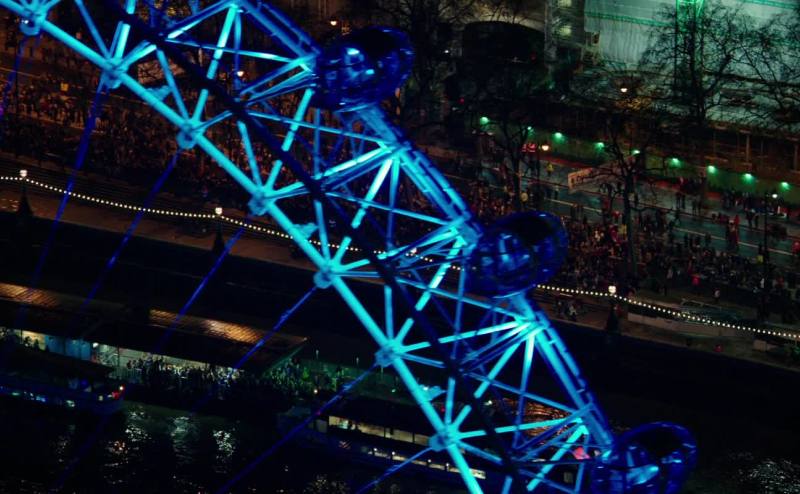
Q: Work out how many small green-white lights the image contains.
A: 9